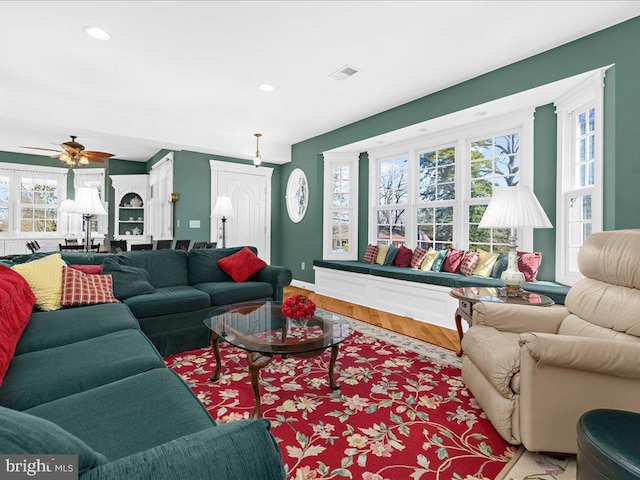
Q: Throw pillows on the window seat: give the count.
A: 12